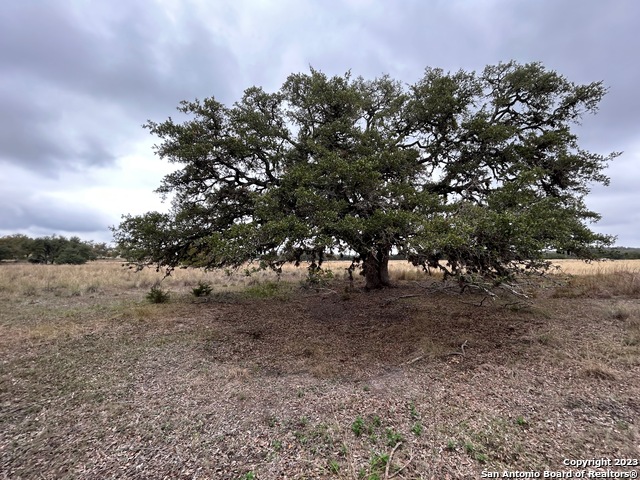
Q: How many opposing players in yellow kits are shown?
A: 0